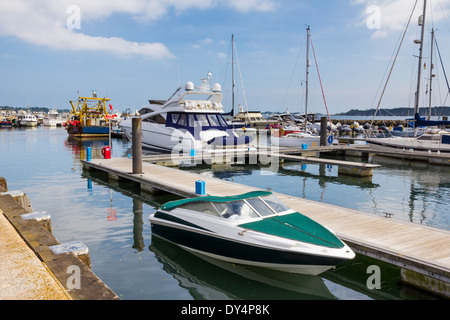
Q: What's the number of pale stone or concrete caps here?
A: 3